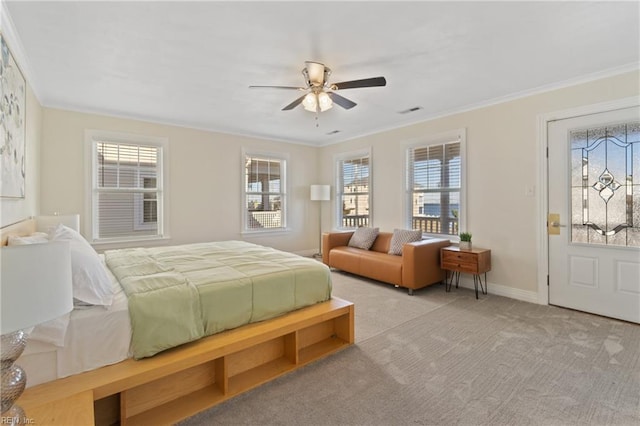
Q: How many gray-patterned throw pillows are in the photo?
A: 2